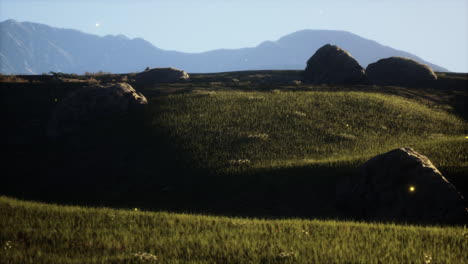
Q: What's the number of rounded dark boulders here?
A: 5